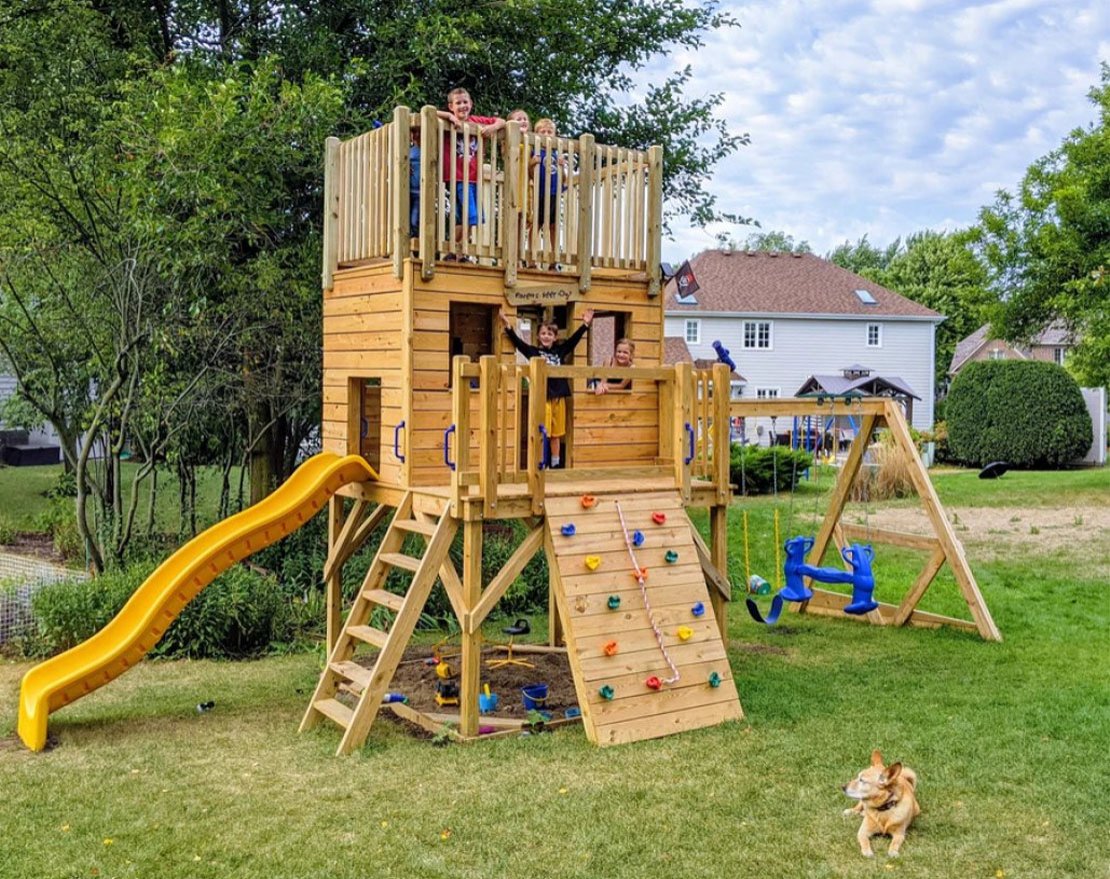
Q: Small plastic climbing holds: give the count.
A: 14